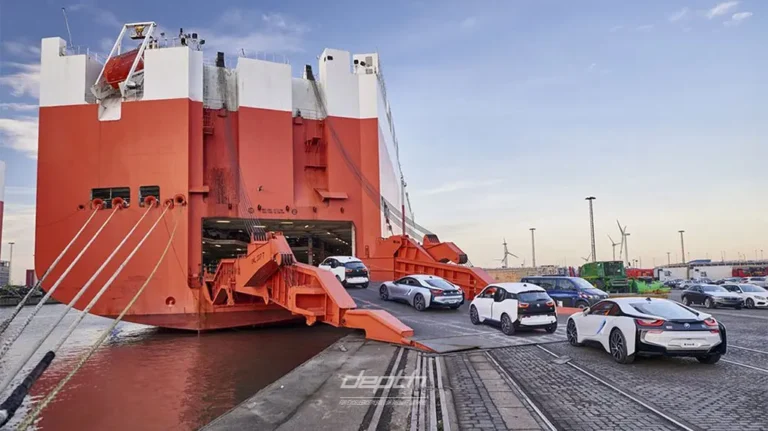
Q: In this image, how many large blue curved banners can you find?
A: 0